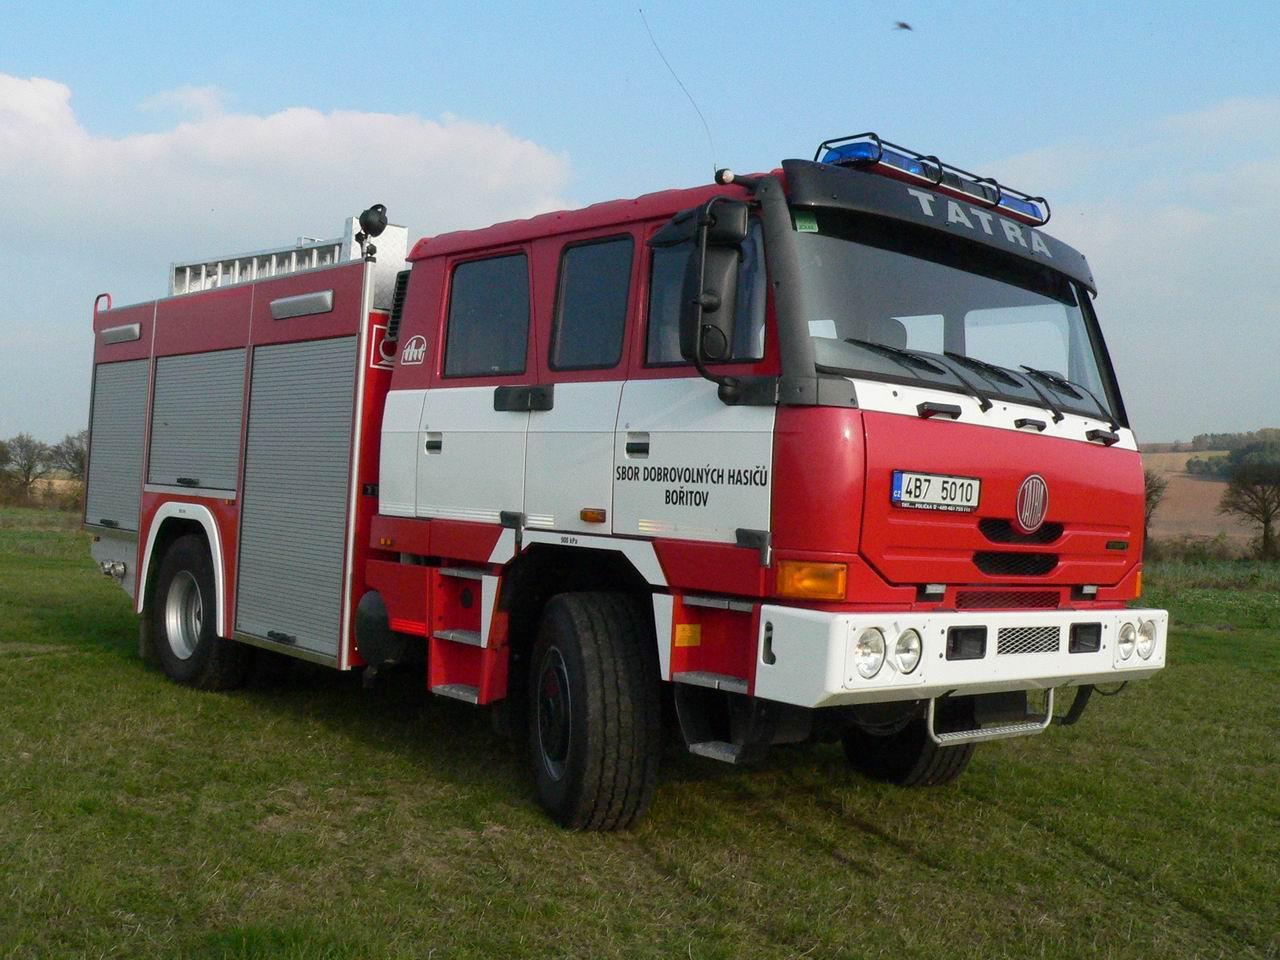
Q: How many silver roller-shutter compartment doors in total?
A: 3